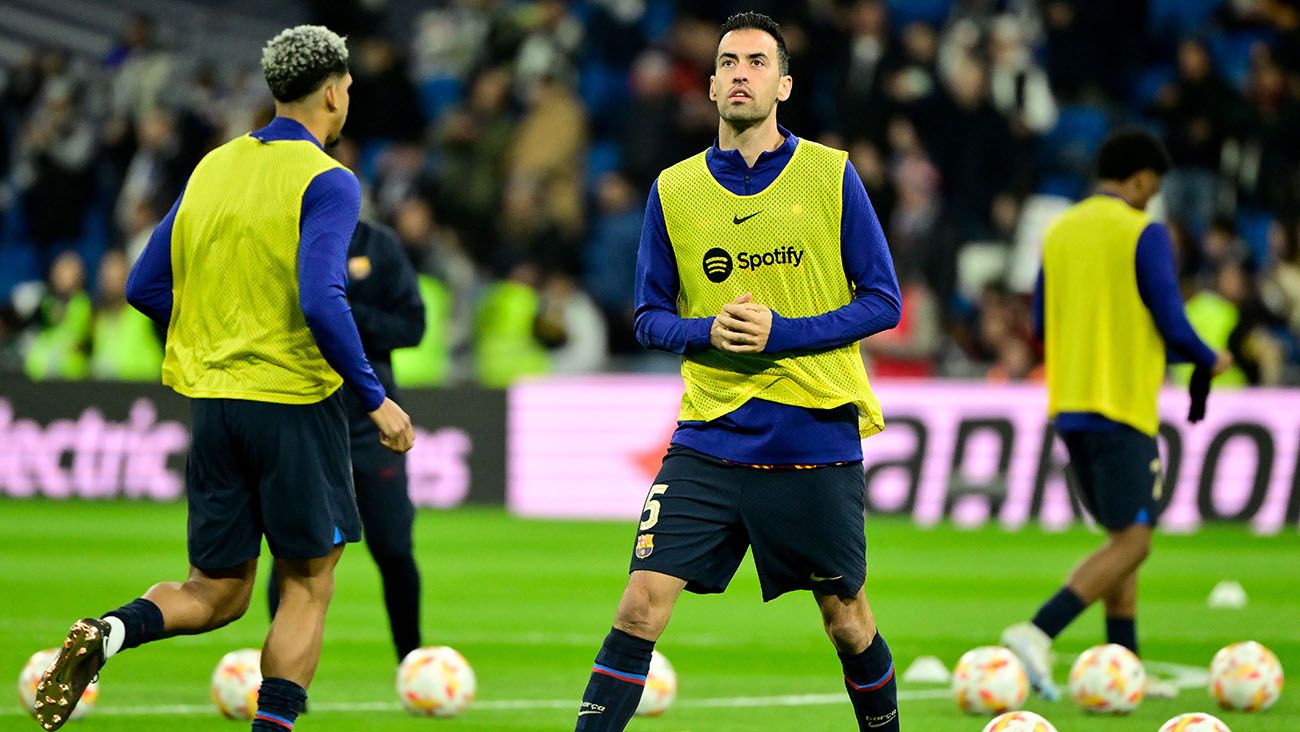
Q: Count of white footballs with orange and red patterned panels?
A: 9